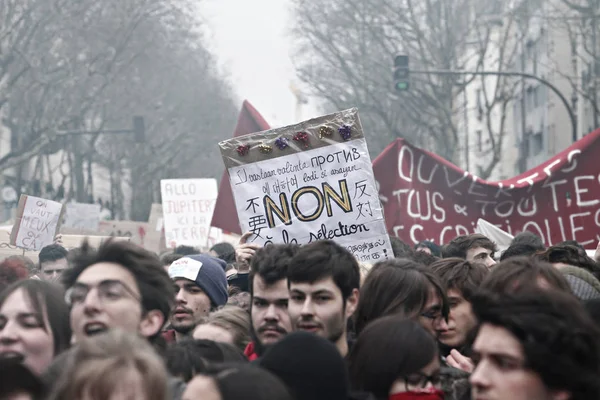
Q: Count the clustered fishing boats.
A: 0